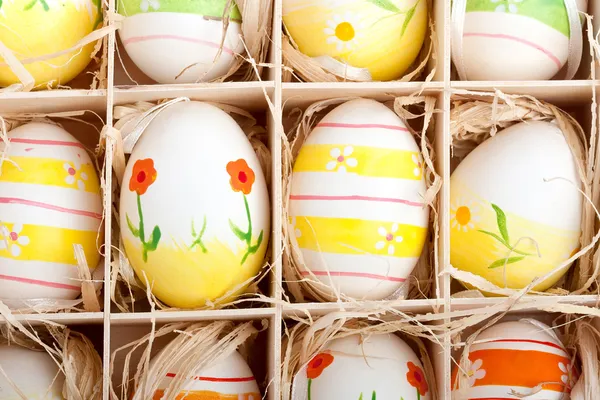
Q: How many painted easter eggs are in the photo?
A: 12